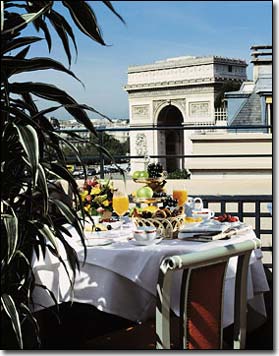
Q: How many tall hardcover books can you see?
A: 0